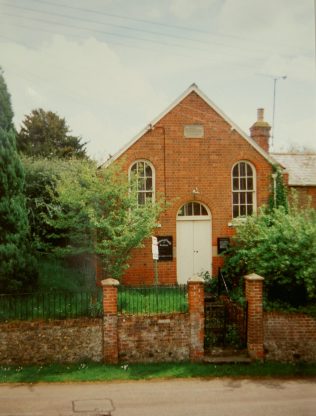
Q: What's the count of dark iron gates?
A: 1